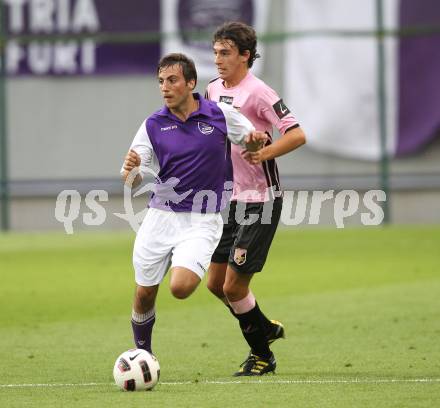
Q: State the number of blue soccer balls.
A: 0